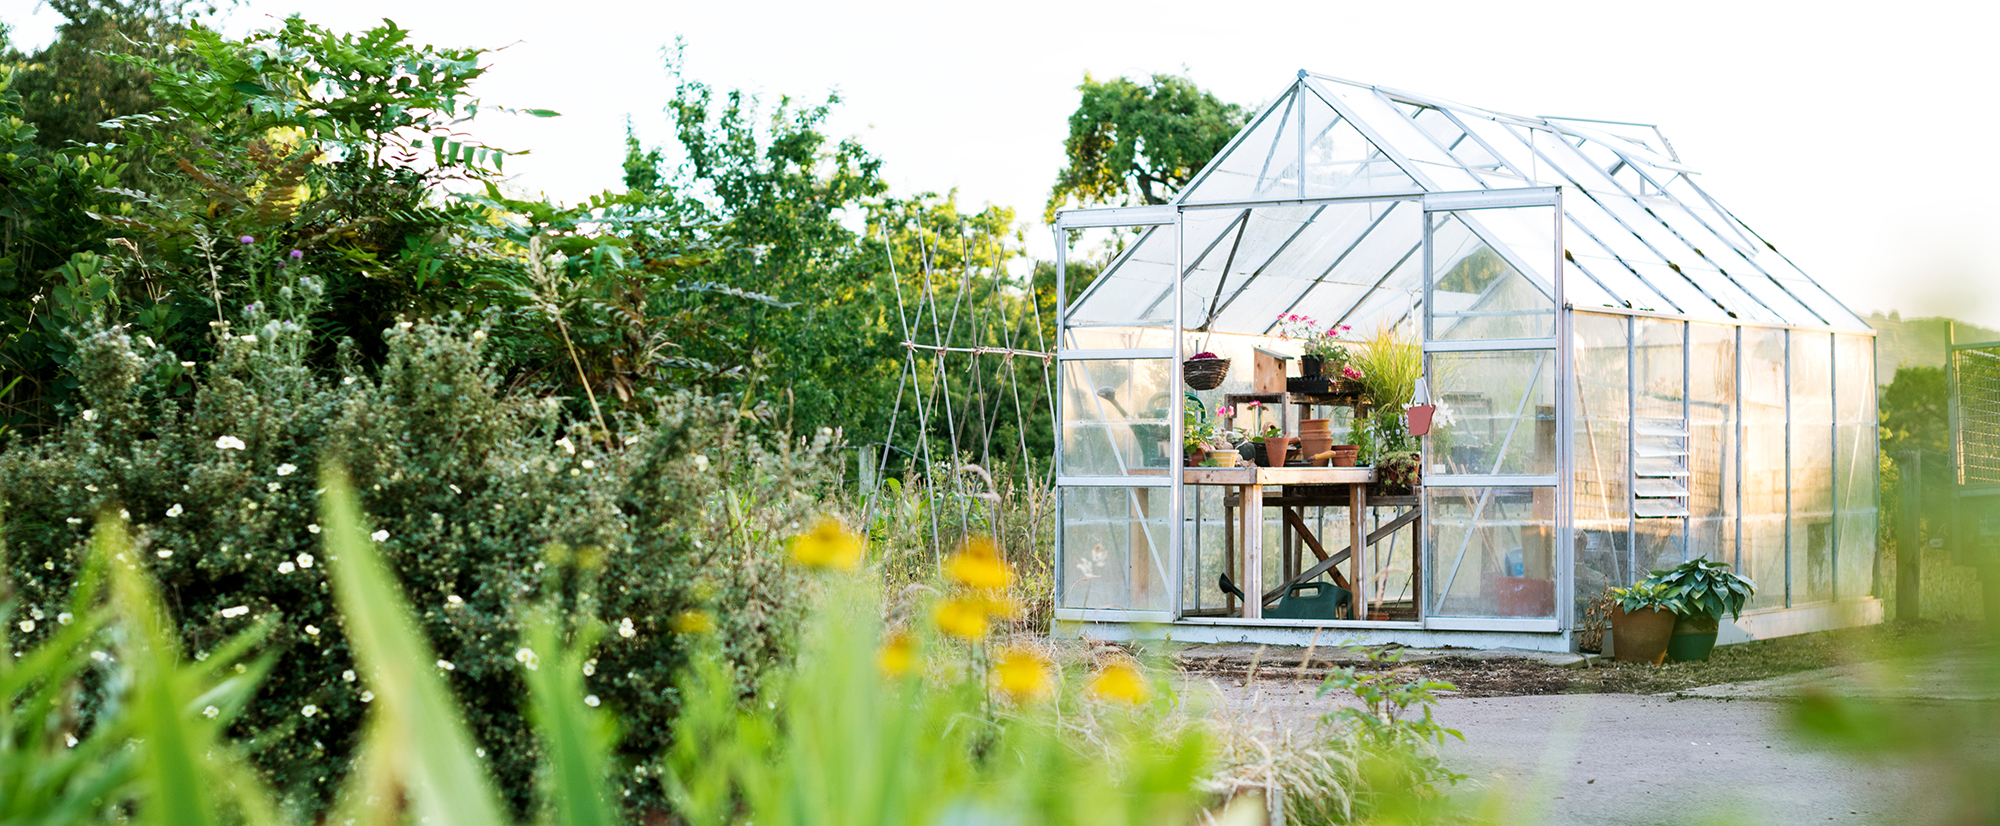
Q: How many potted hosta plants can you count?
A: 2